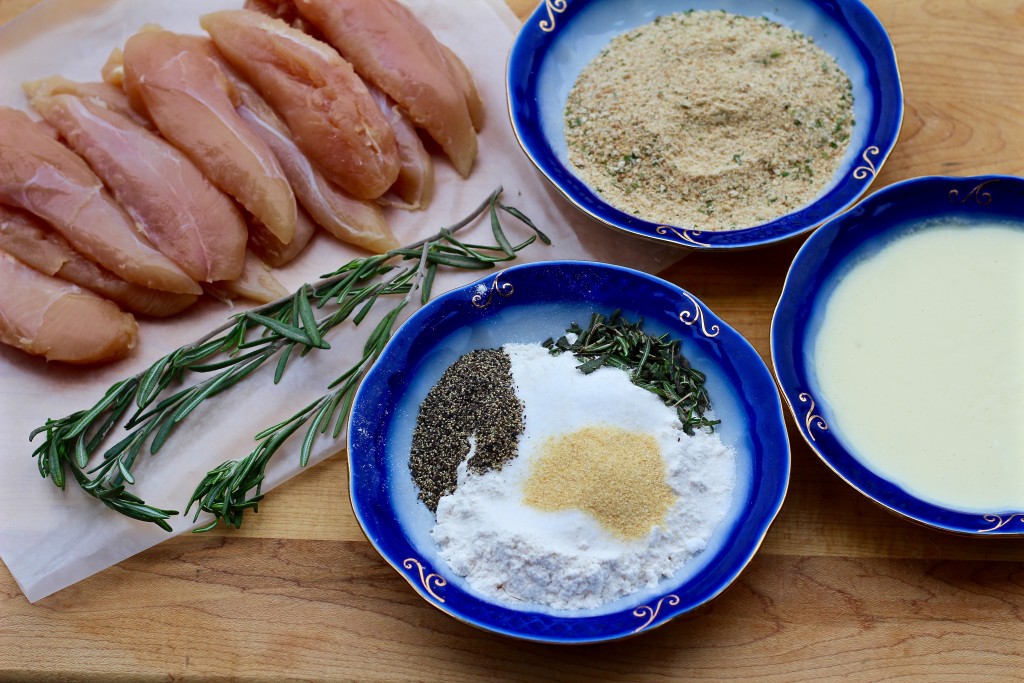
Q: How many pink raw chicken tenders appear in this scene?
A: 12